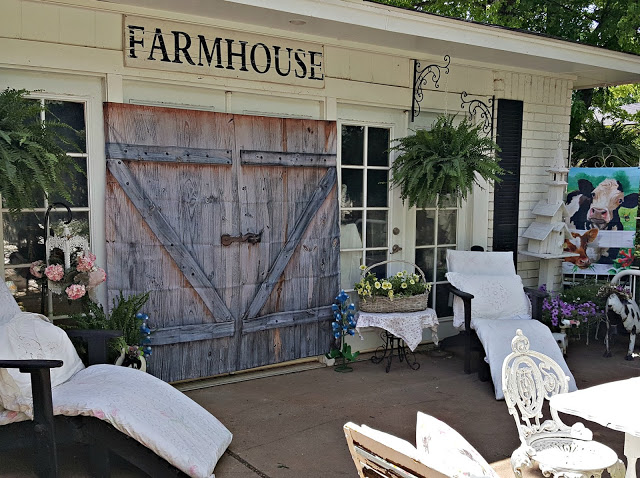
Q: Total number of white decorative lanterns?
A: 1